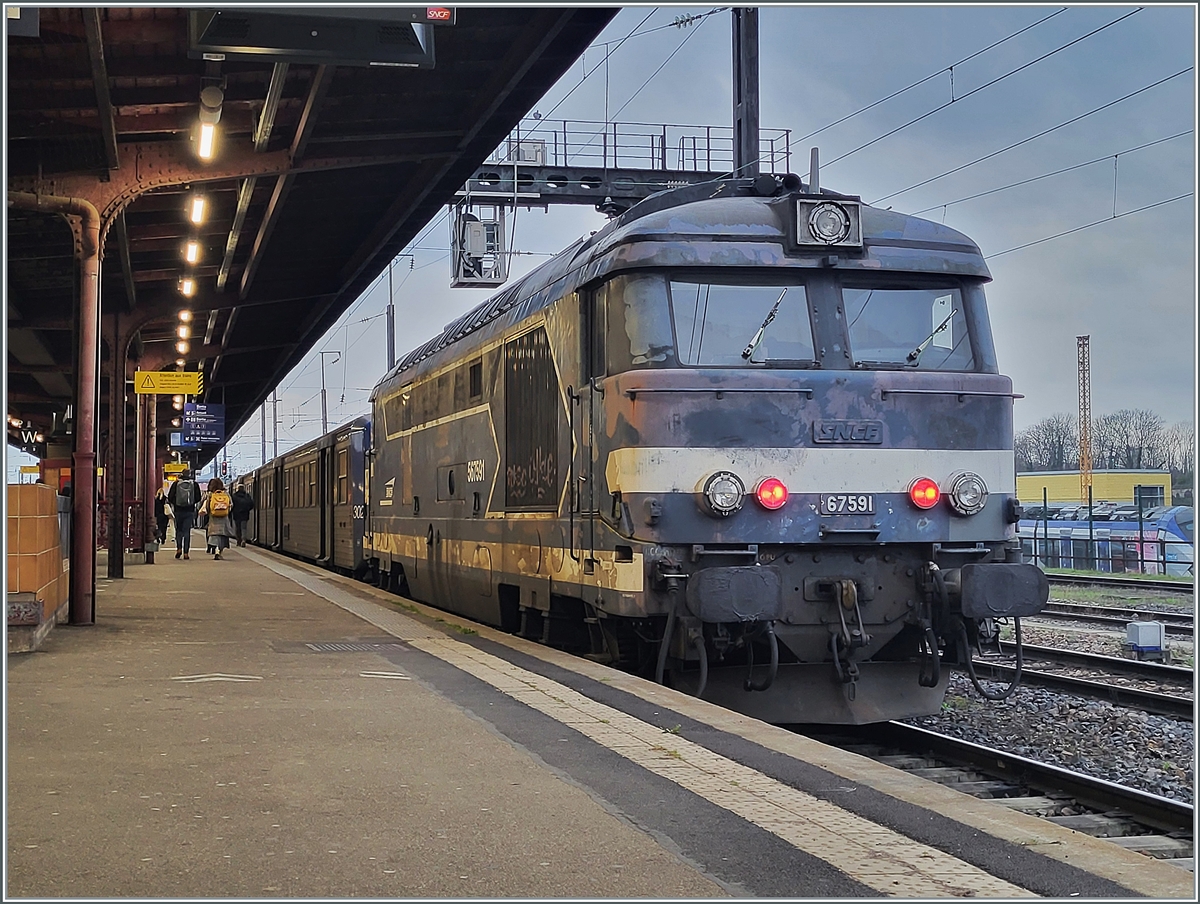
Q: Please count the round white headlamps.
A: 3